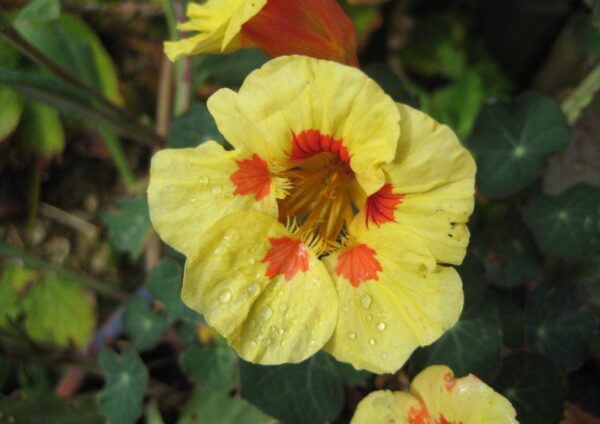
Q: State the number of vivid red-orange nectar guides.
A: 5